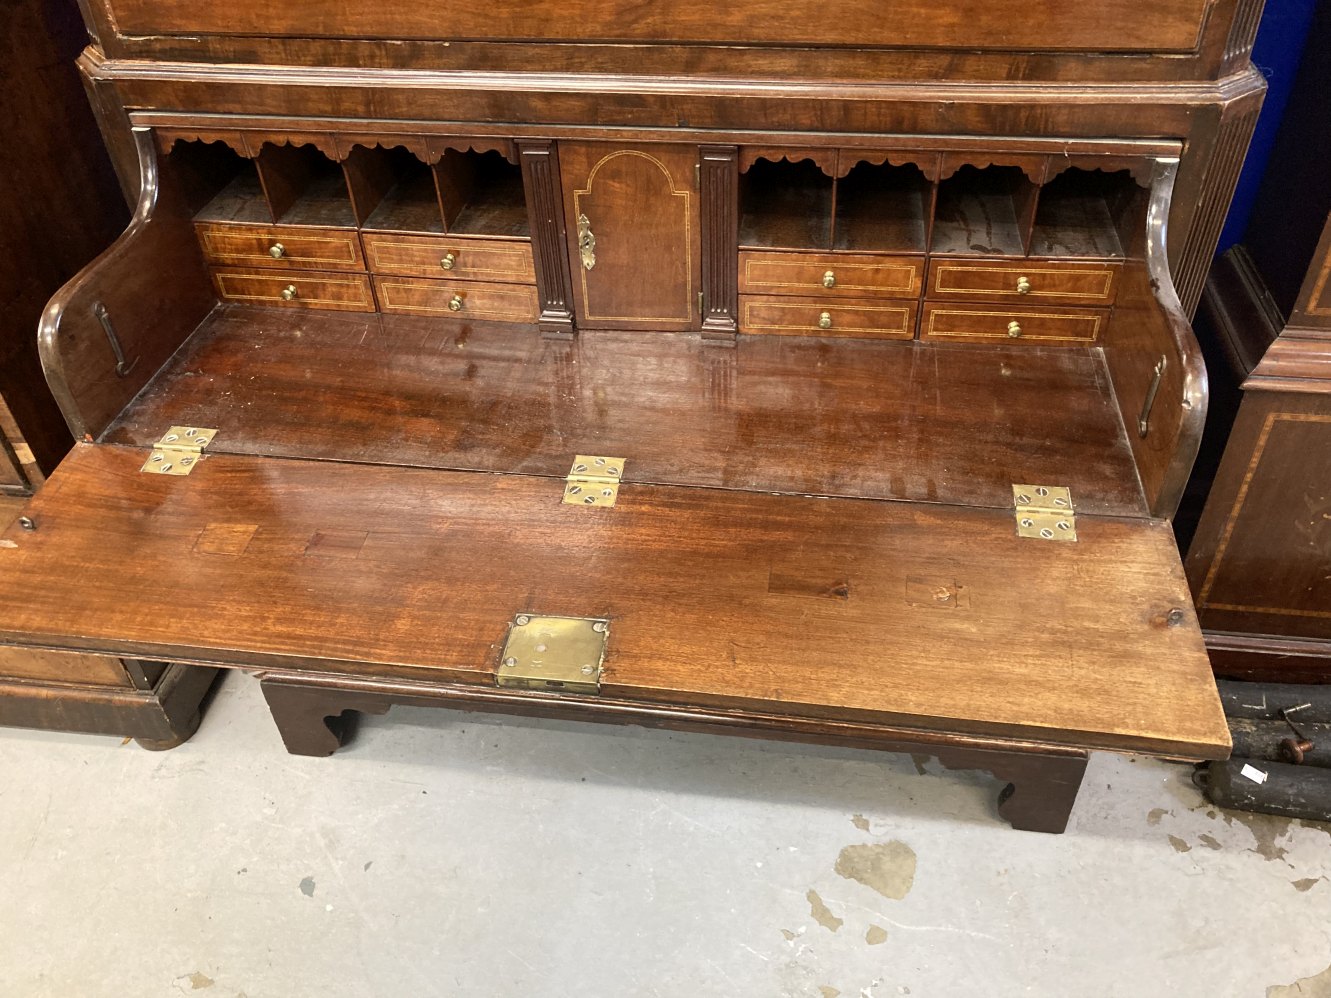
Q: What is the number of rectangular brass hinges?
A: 3